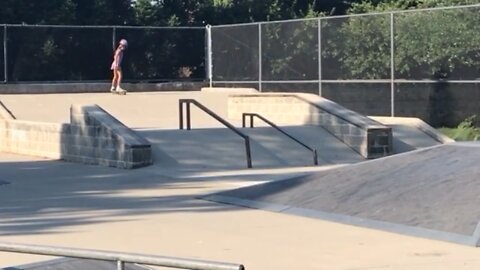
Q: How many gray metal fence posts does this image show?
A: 6